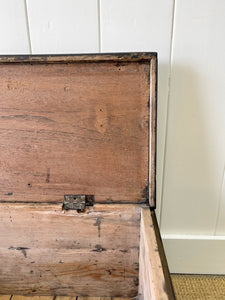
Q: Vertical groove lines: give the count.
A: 4